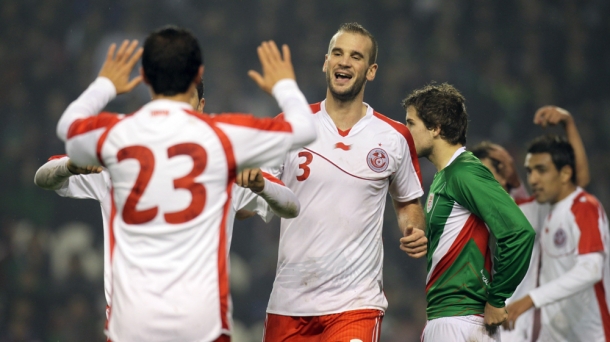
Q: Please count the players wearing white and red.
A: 5